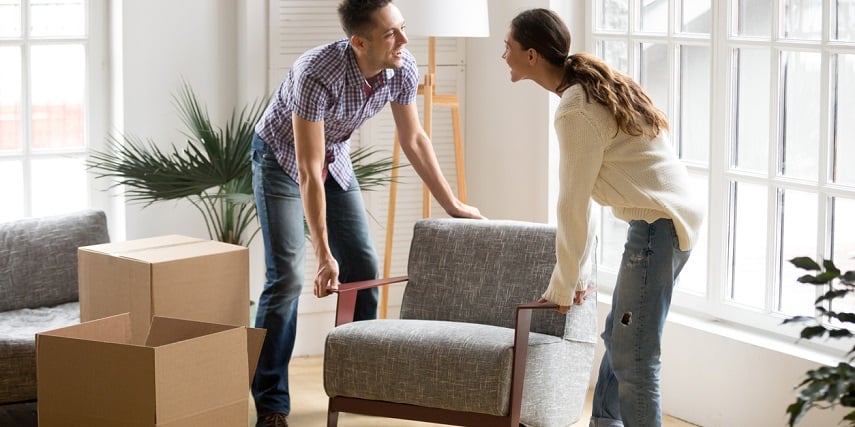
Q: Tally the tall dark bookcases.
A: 0